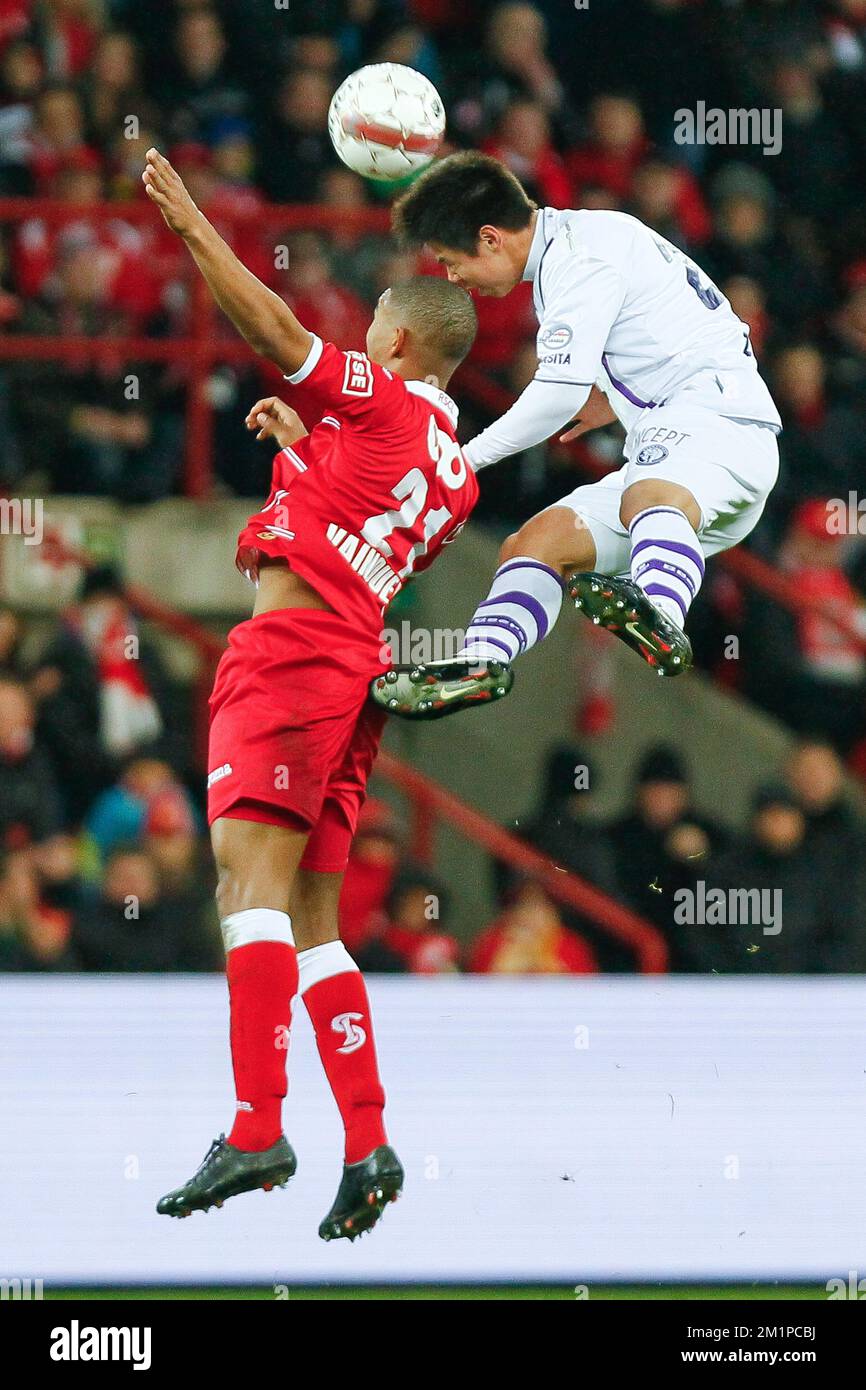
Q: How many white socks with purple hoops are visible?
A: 2